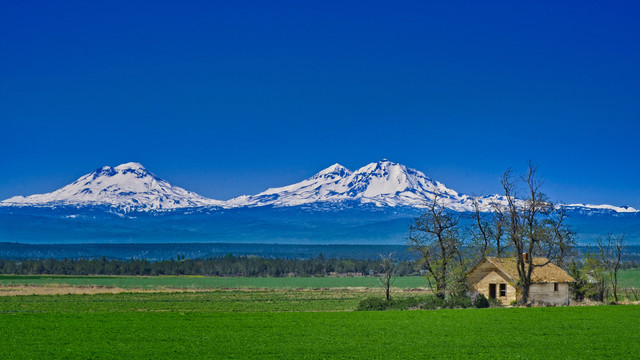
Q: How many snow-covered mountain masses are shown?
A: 2